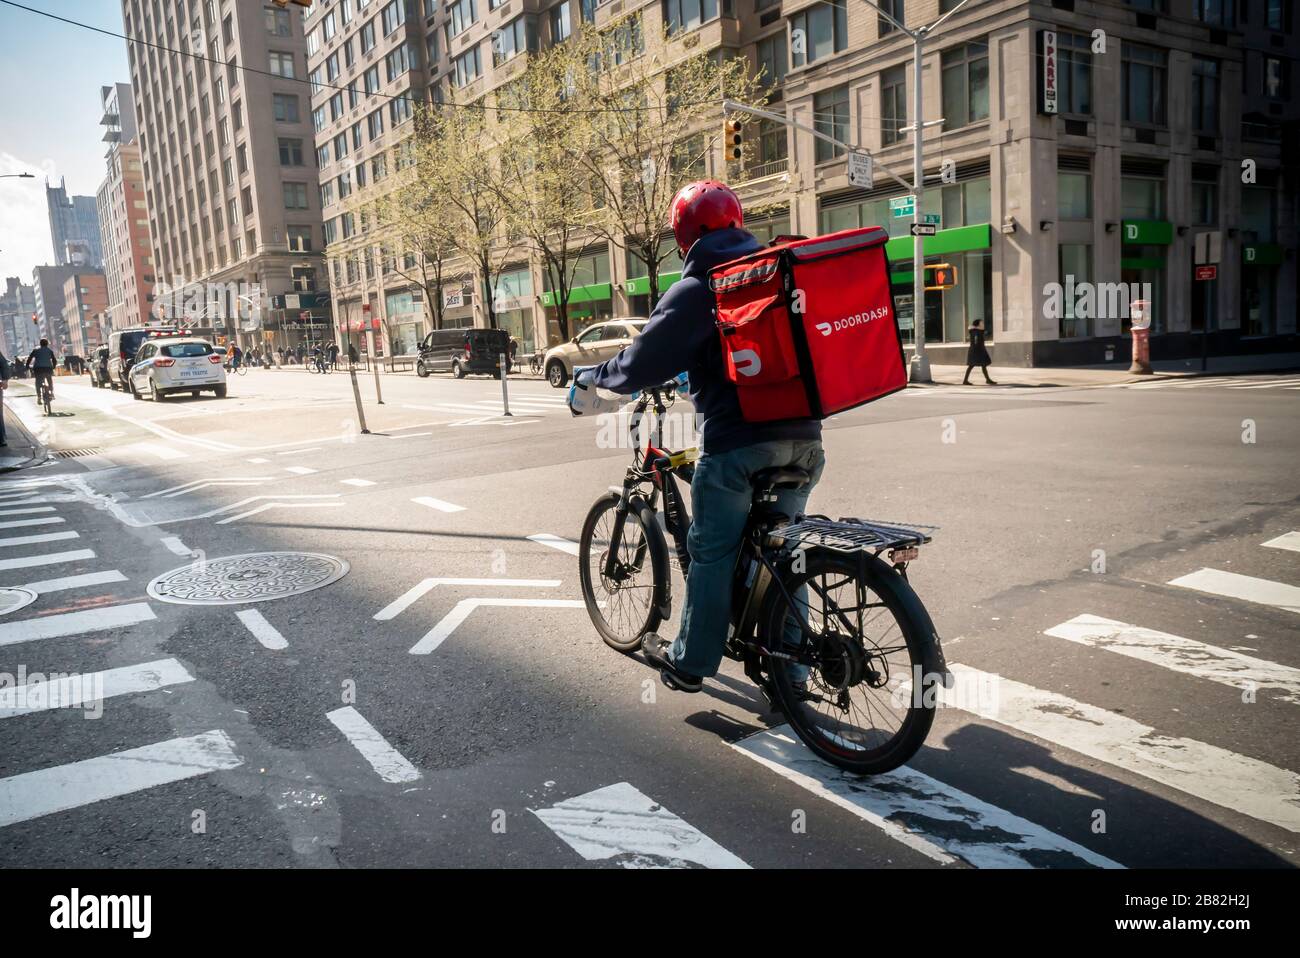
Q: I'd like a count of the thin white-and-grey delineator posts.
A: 3